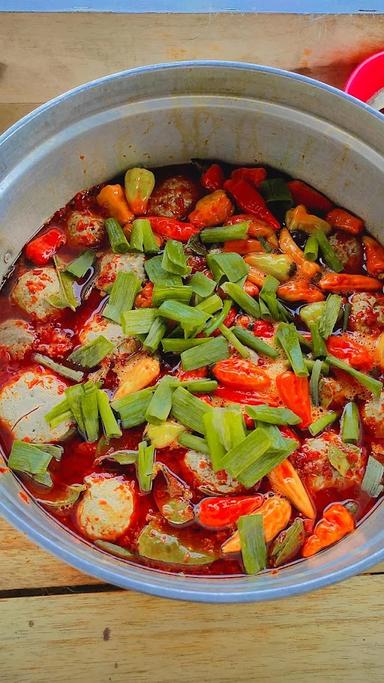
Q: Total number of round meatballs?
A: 13